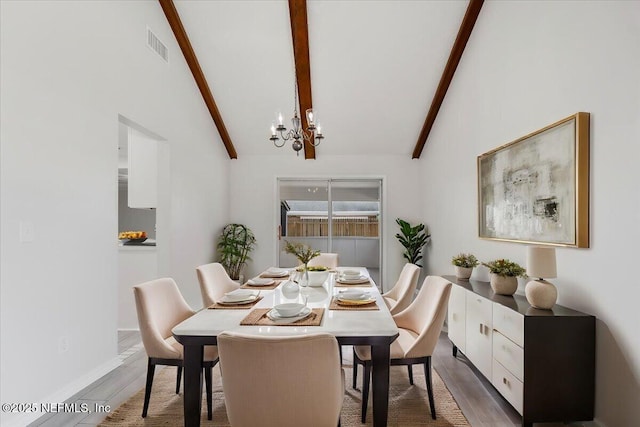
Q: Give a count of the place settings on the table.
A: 6